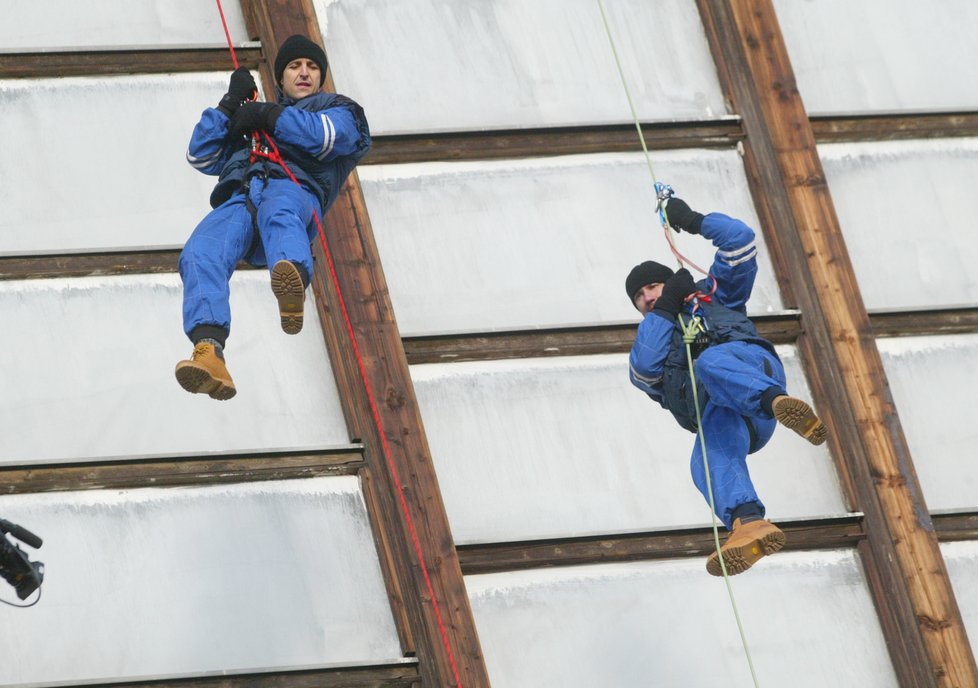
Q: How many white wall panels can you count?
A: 12